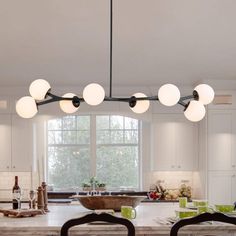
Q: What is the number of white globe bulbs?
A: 8